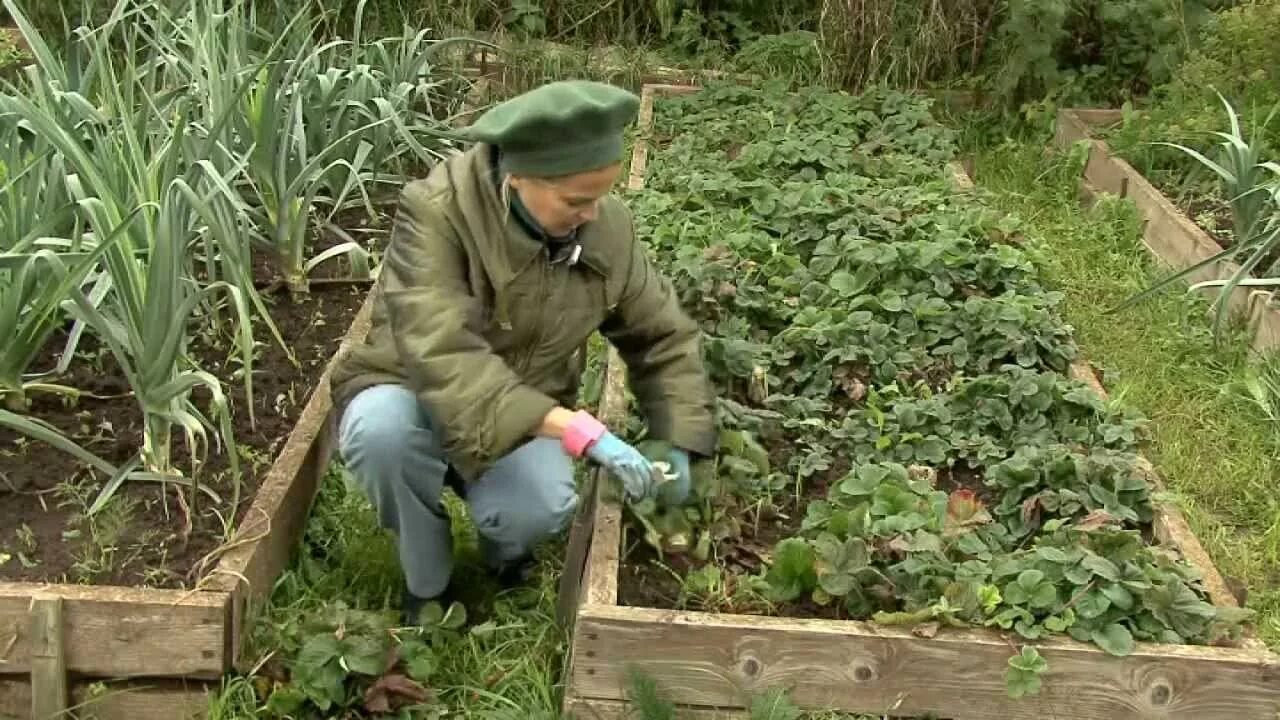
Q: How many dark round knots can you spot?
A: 3